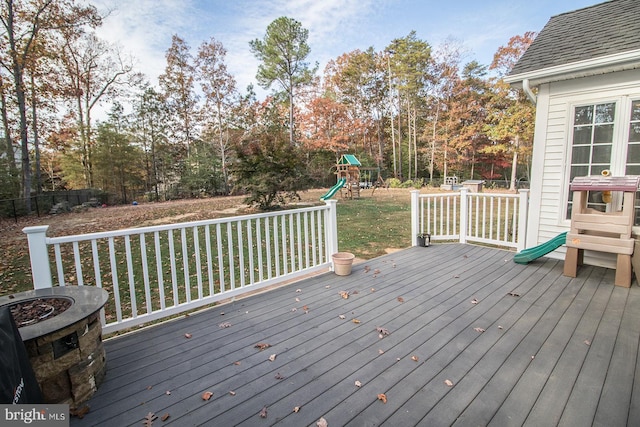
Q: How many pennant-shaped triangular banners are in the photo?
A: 0